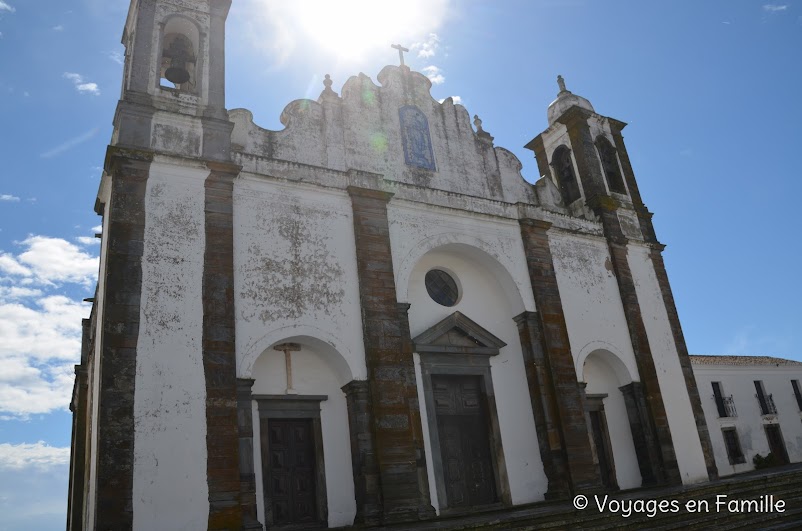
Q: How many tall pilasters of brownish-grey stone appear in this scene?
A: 6